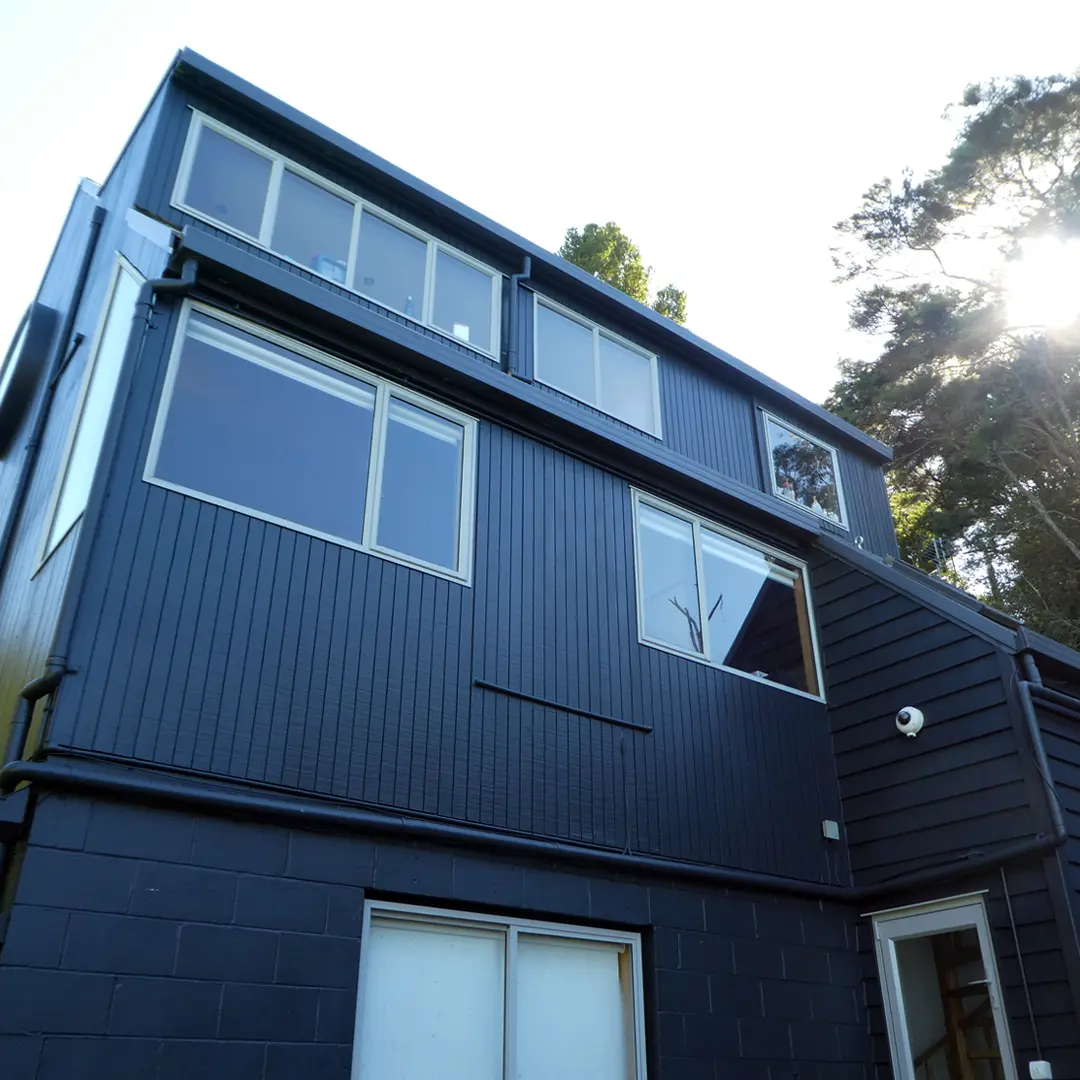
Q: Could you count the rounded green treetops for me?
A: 2